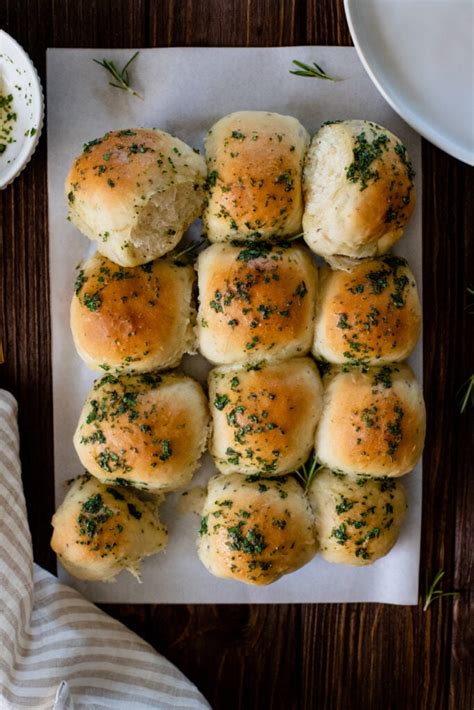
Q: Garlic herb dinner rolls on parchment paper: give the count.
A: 12